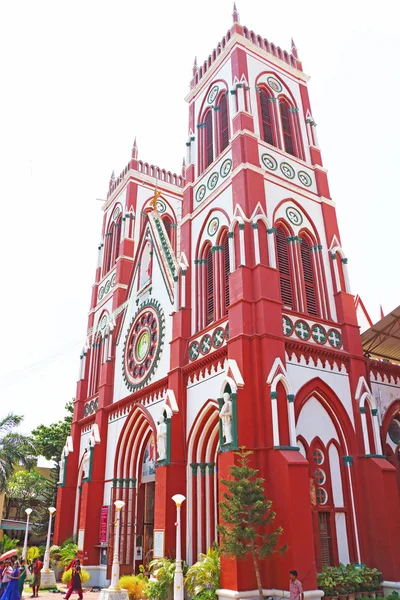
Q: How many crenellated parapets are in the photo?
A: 2